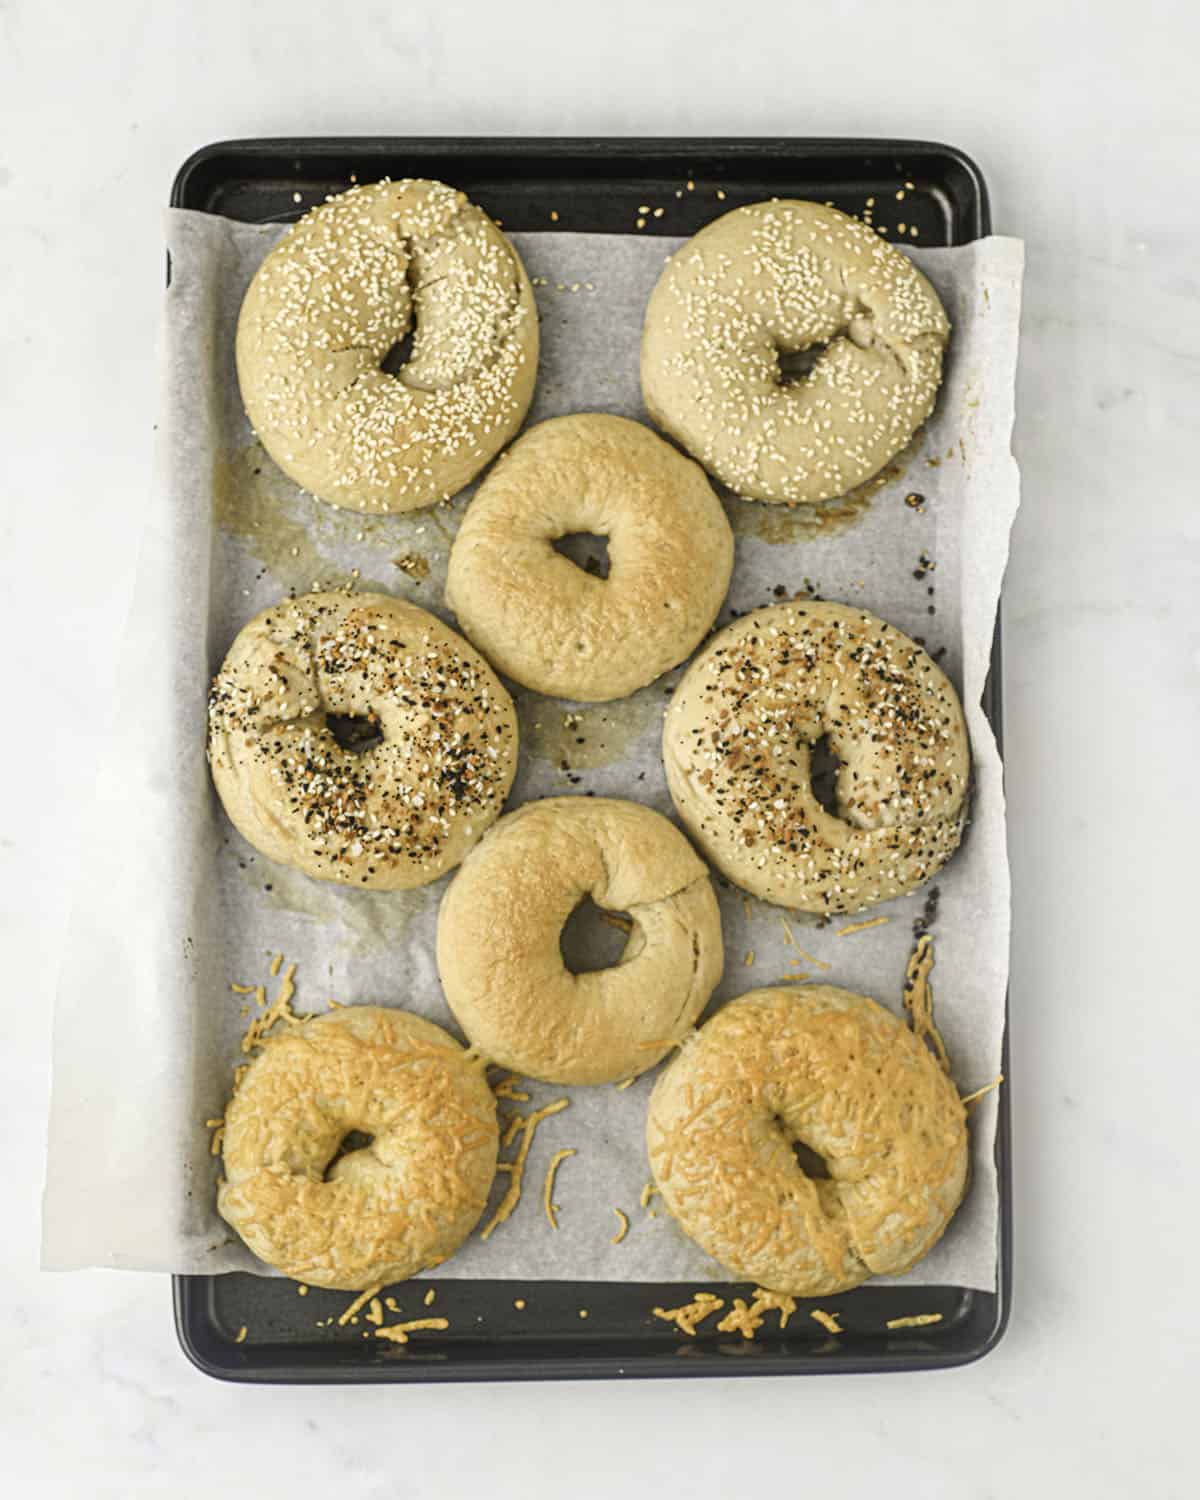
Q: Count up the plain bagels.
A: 2